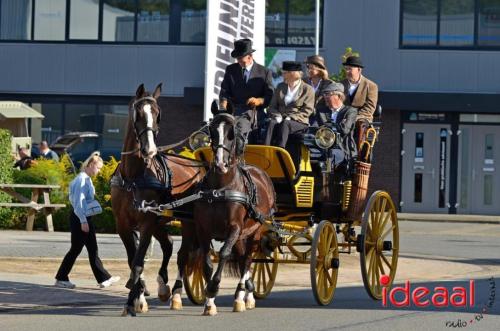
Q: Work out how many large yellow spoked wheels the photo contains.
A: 4